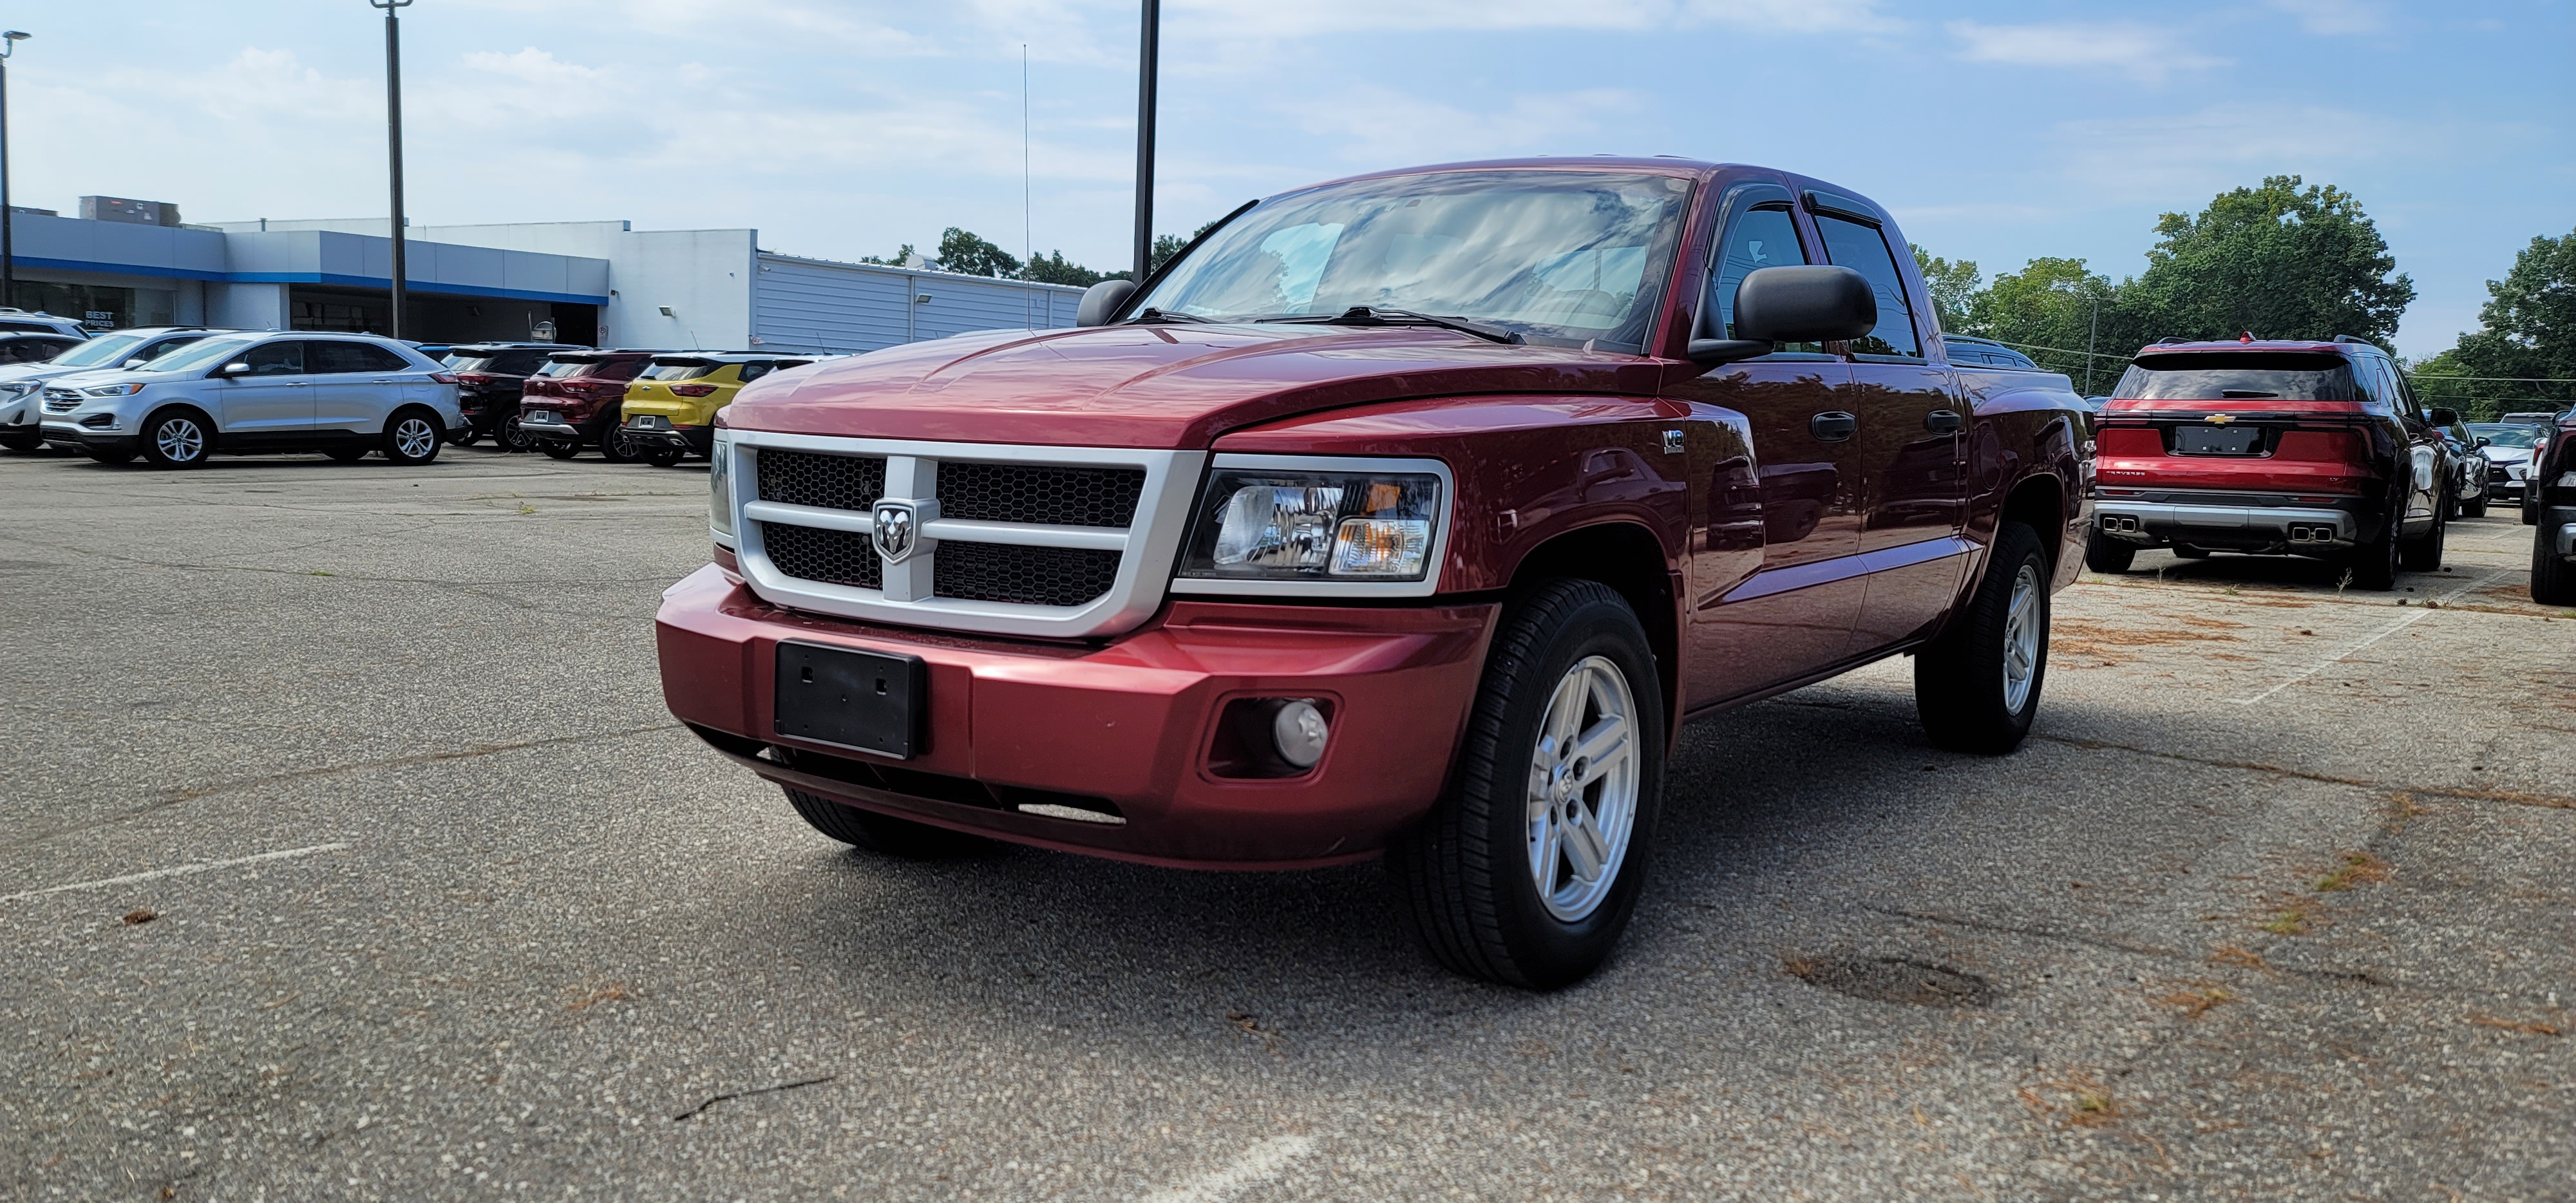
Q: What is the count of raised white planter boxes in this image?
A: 0